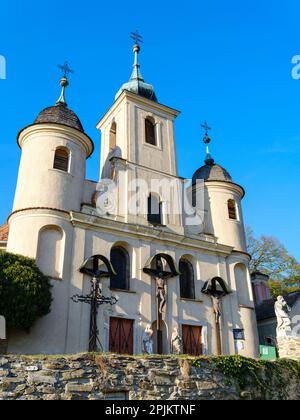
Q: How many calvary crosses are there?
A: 3